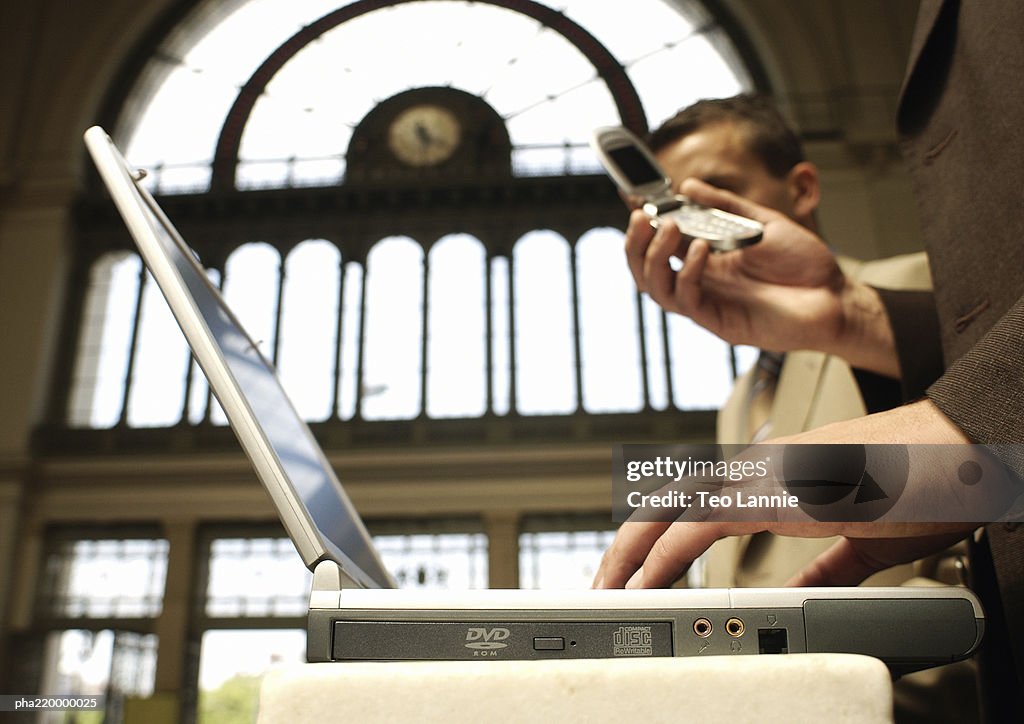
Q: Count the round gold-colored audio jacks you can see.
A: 2